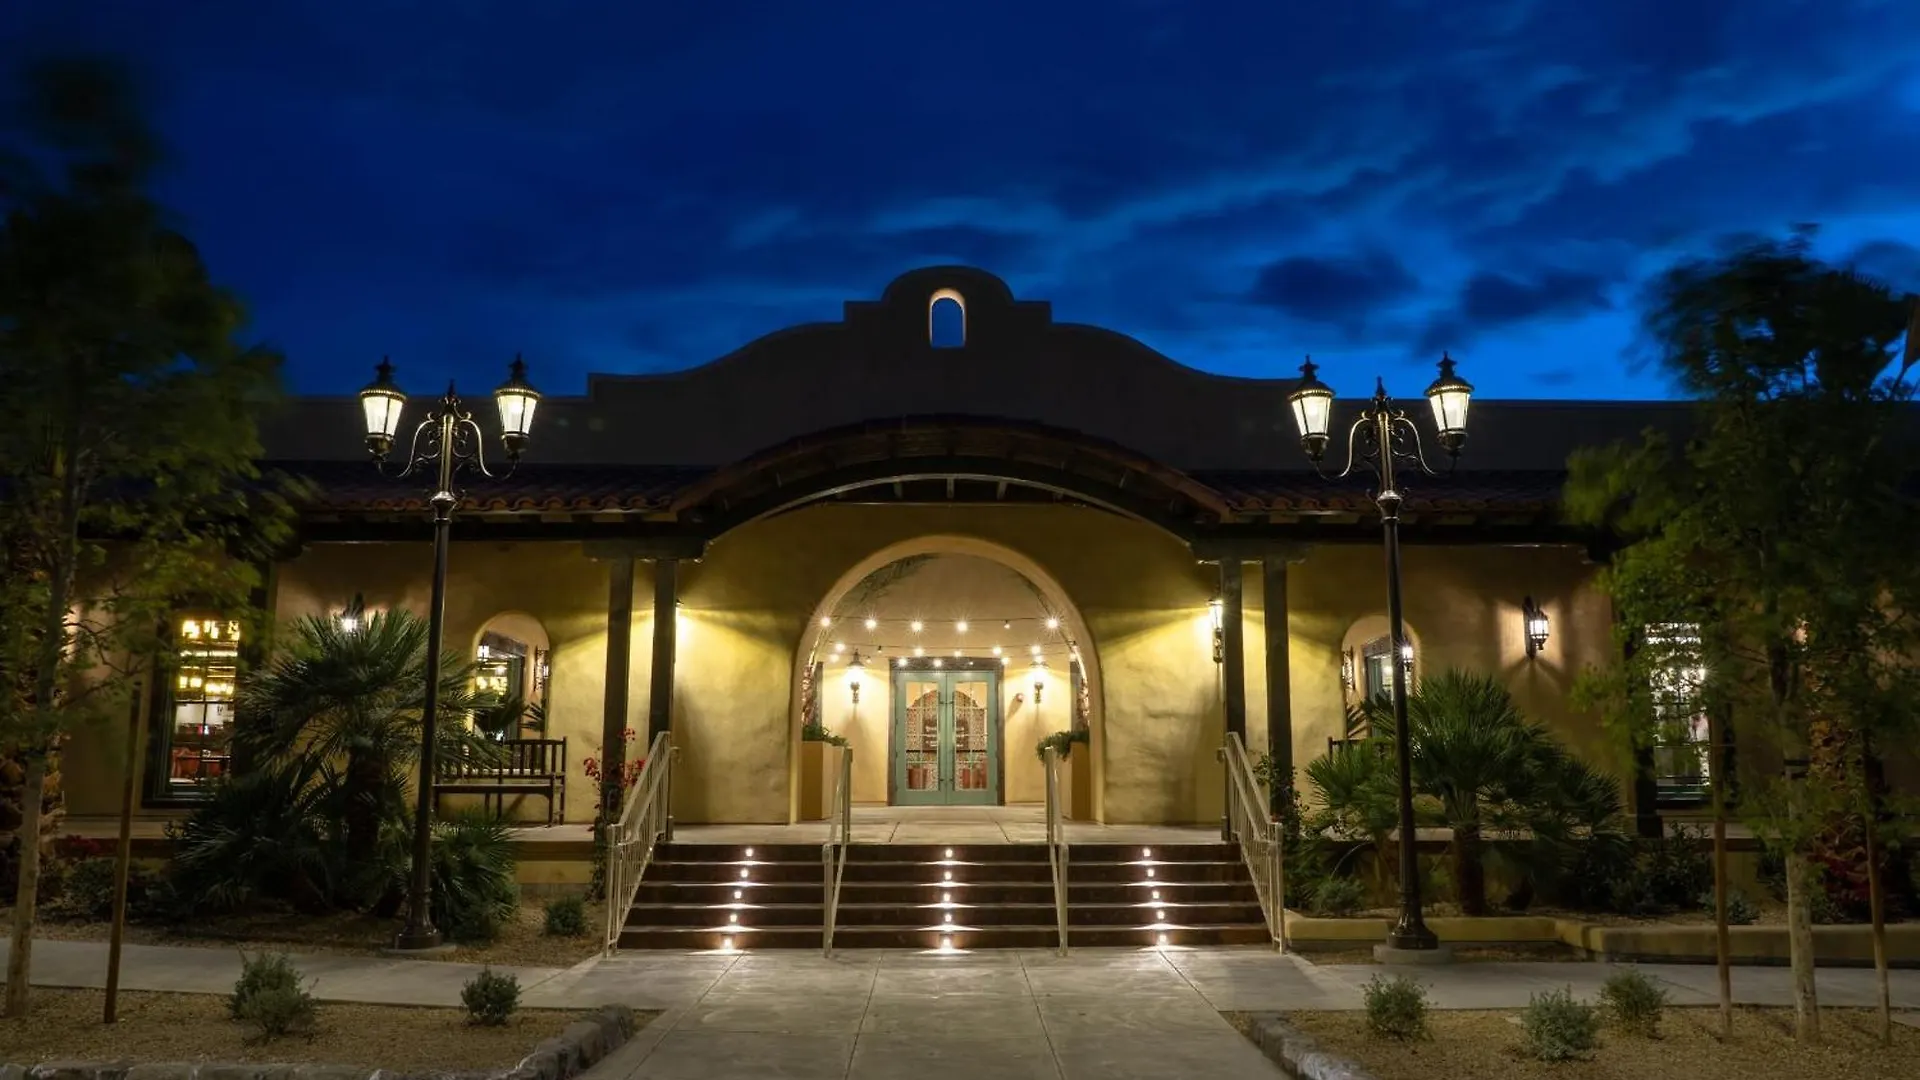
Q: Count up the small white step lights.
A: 15